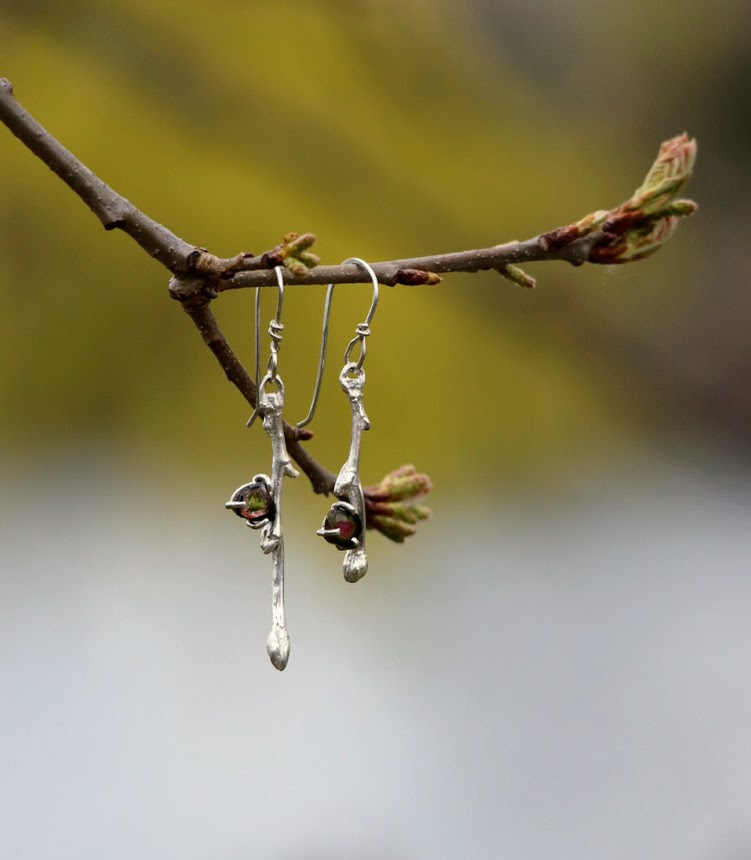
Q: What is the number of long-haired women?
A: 0